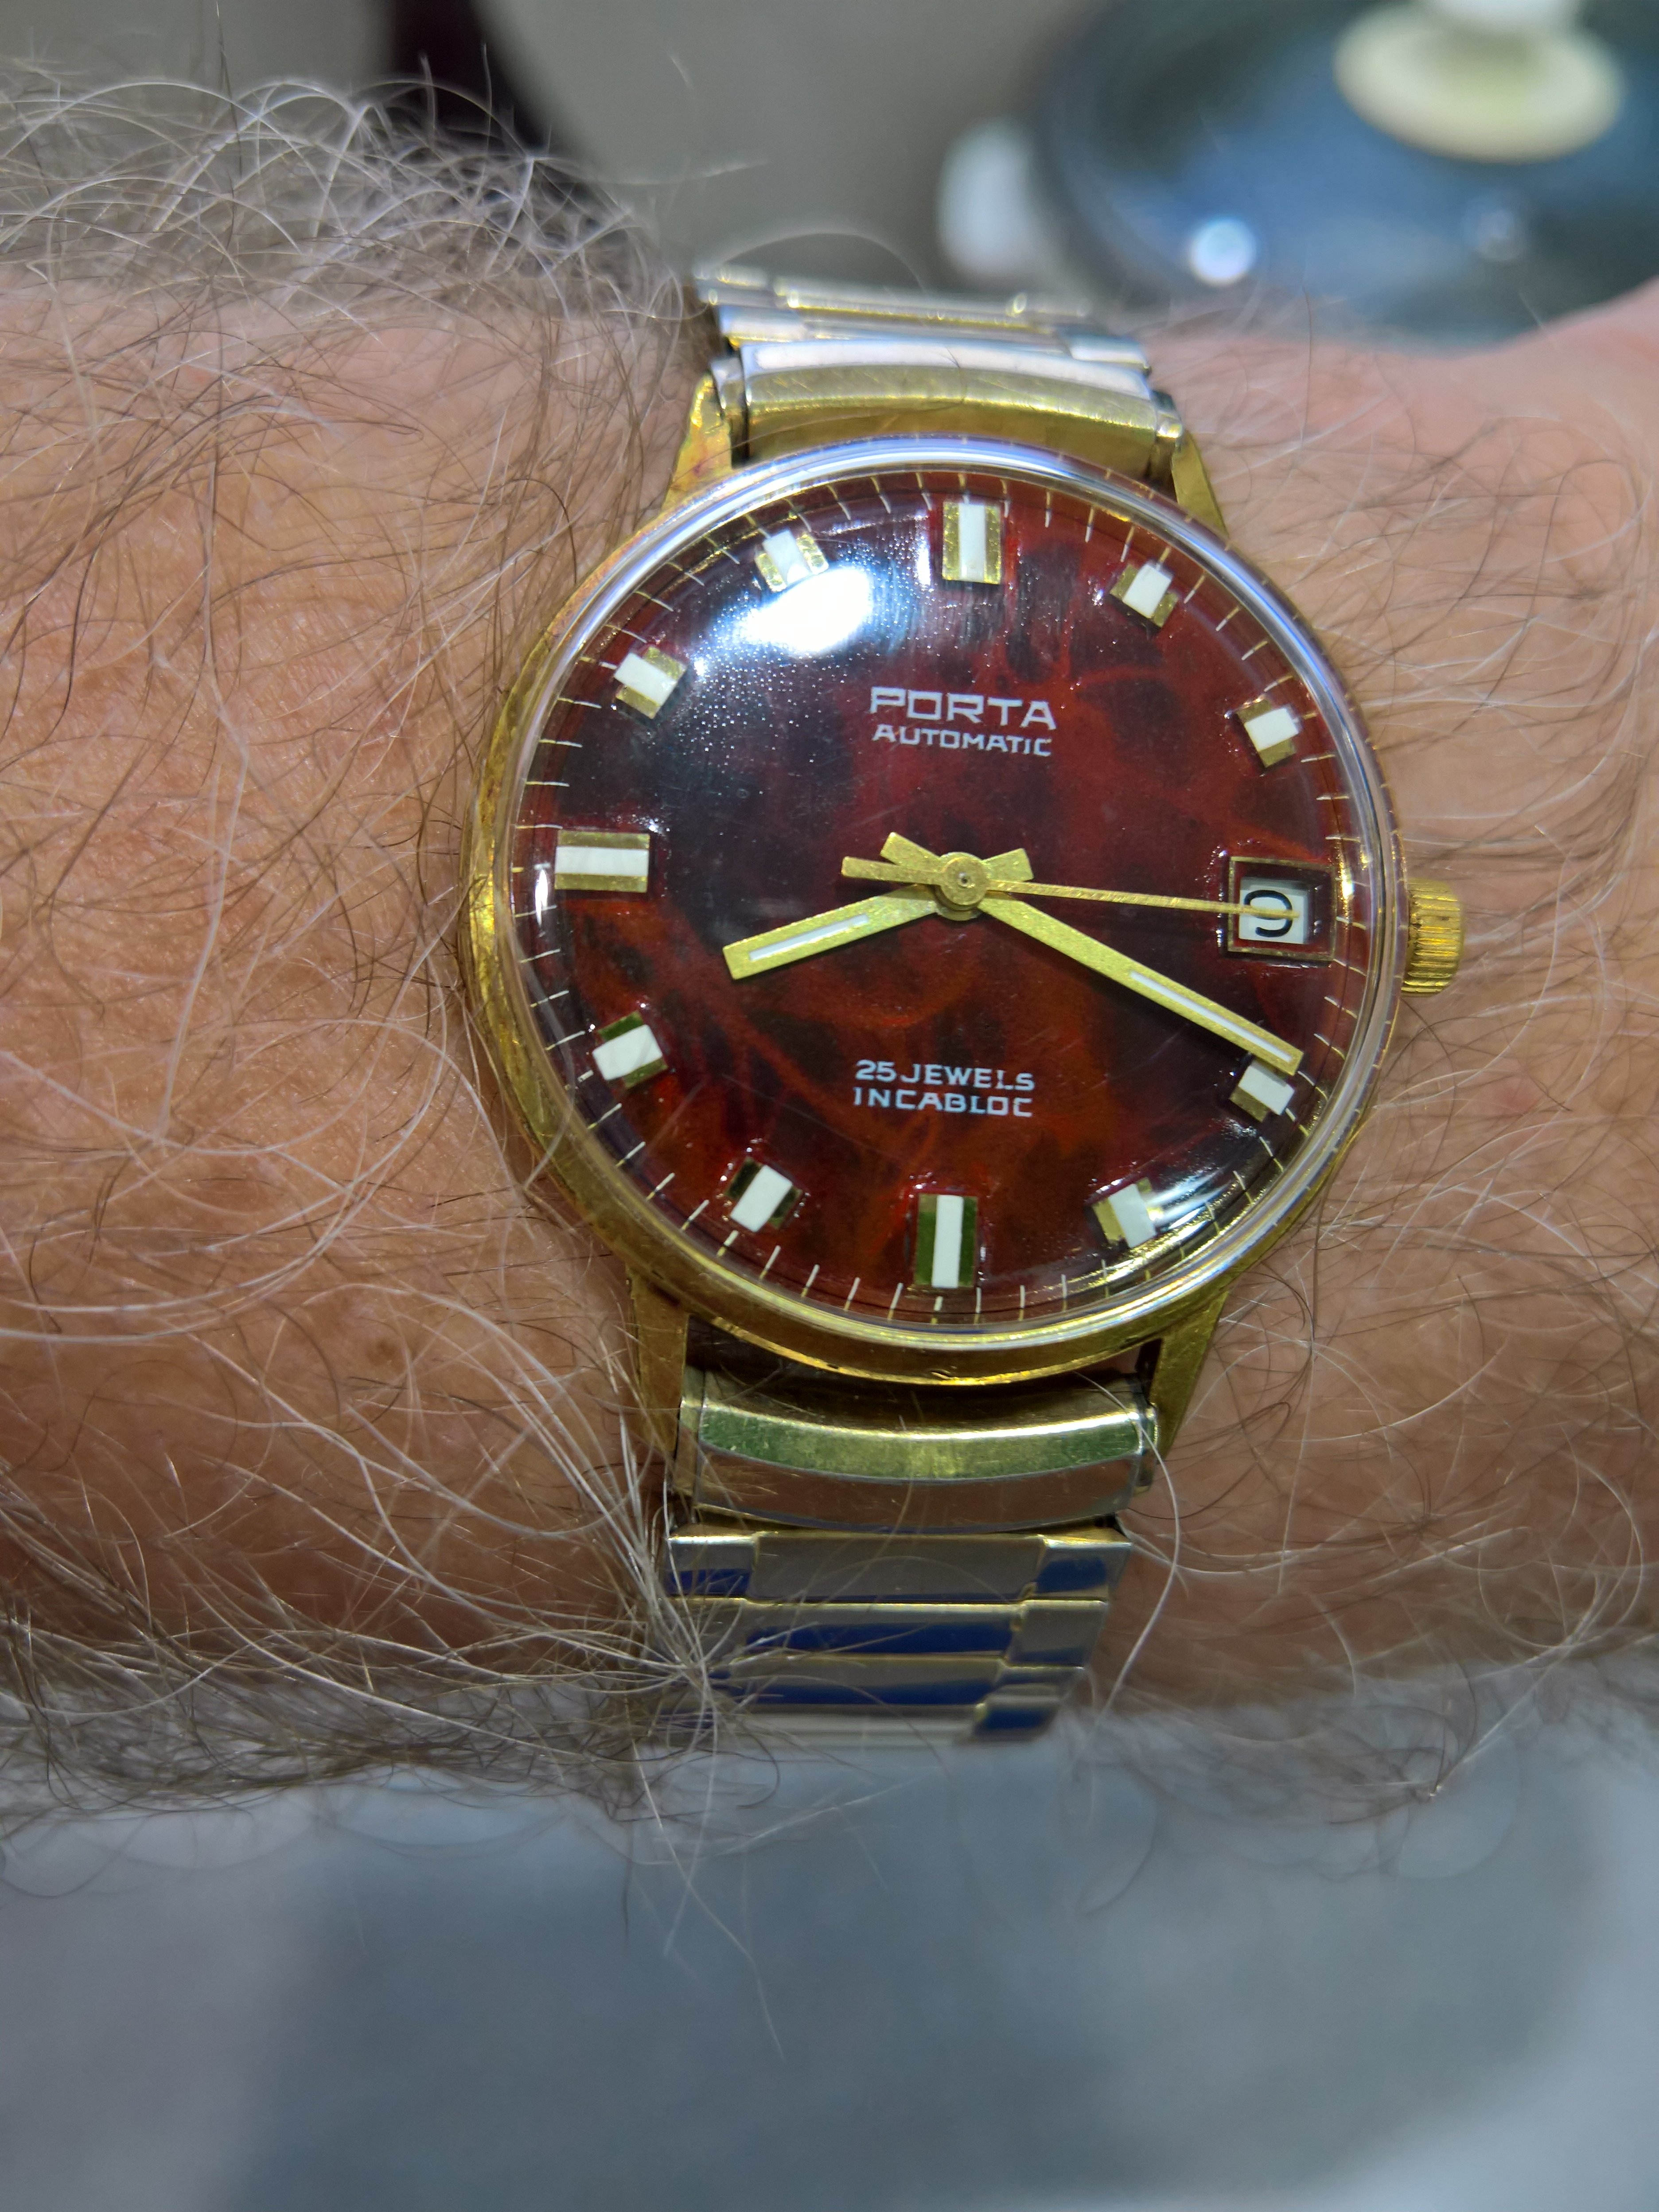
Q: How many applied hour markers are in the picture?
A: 11